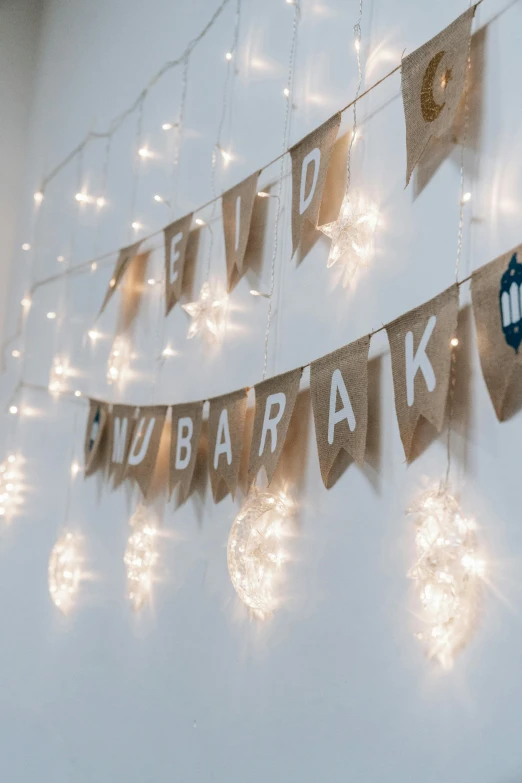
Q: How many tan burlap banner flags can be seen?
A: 14